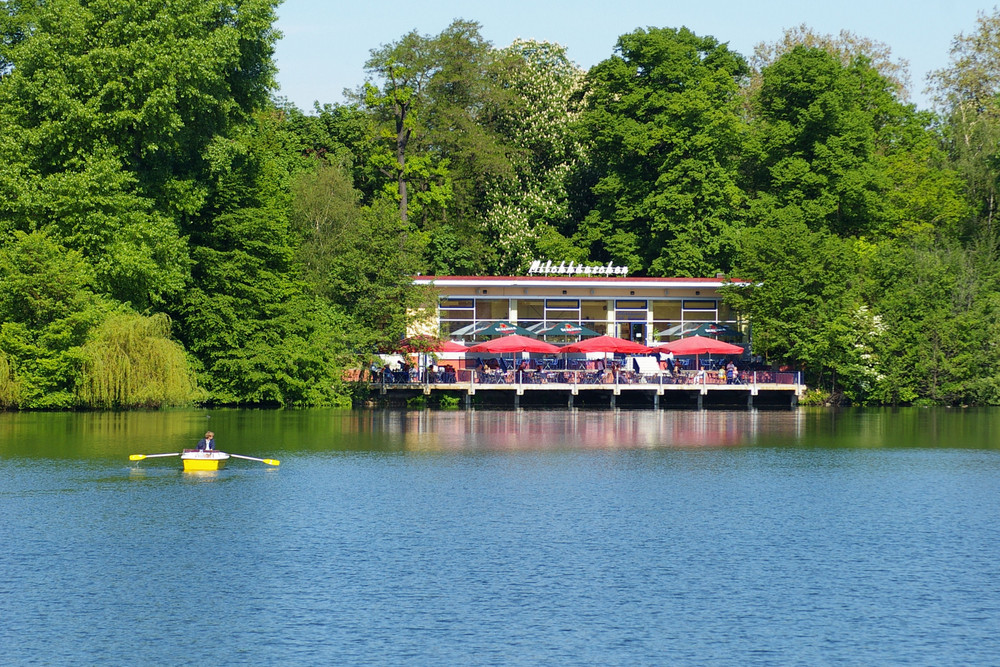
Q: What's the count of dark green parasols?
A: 3